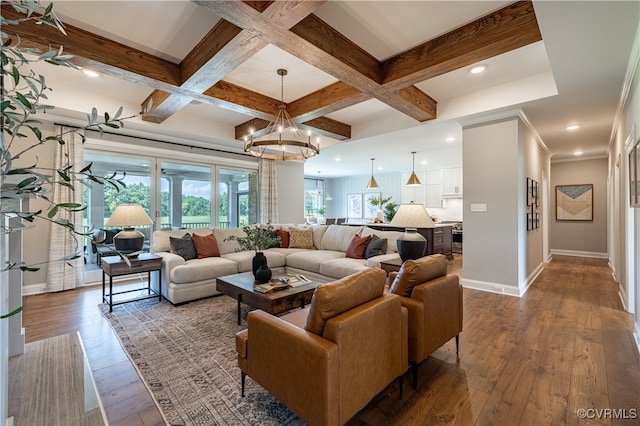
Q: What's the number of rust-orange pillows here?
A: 3